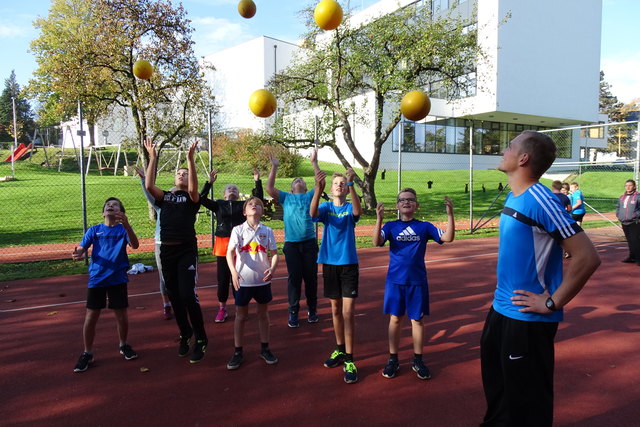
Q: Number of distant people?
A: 4